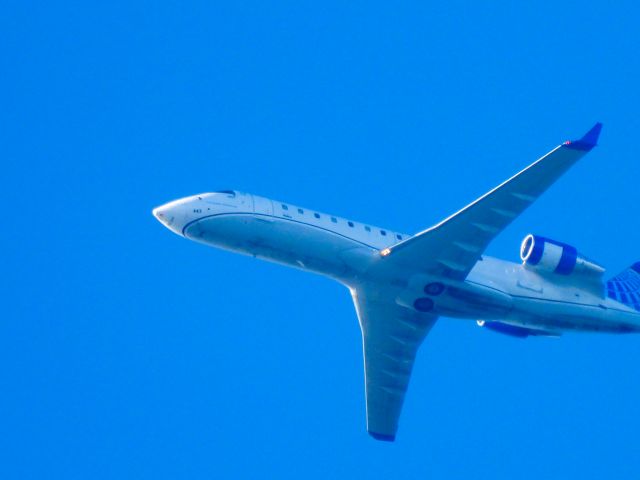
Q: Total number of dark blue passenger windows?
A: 8